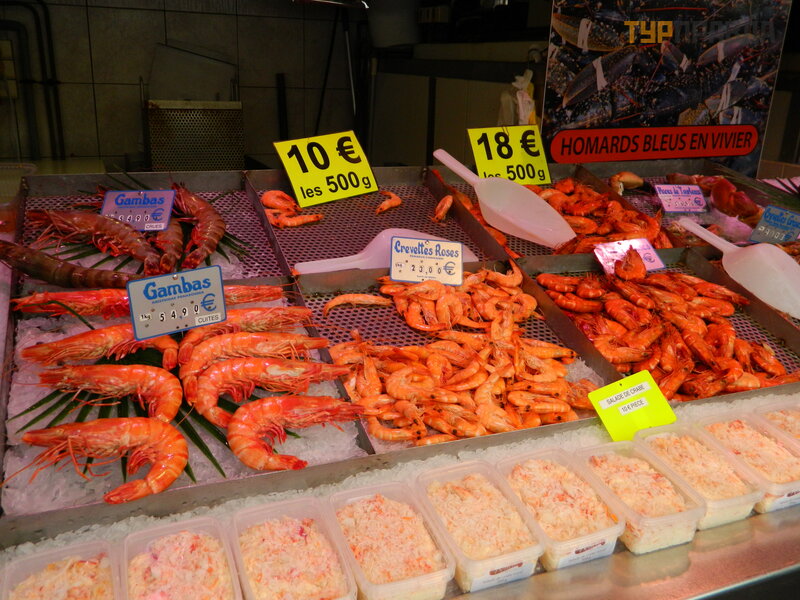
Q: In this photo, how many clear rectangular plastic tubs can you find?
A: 10